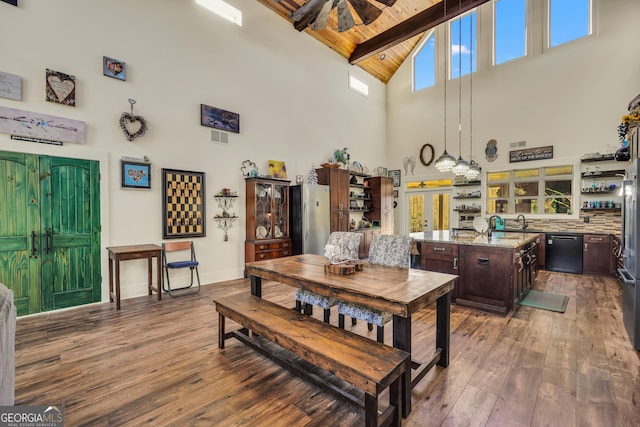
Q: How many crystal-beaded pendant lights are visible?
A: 3